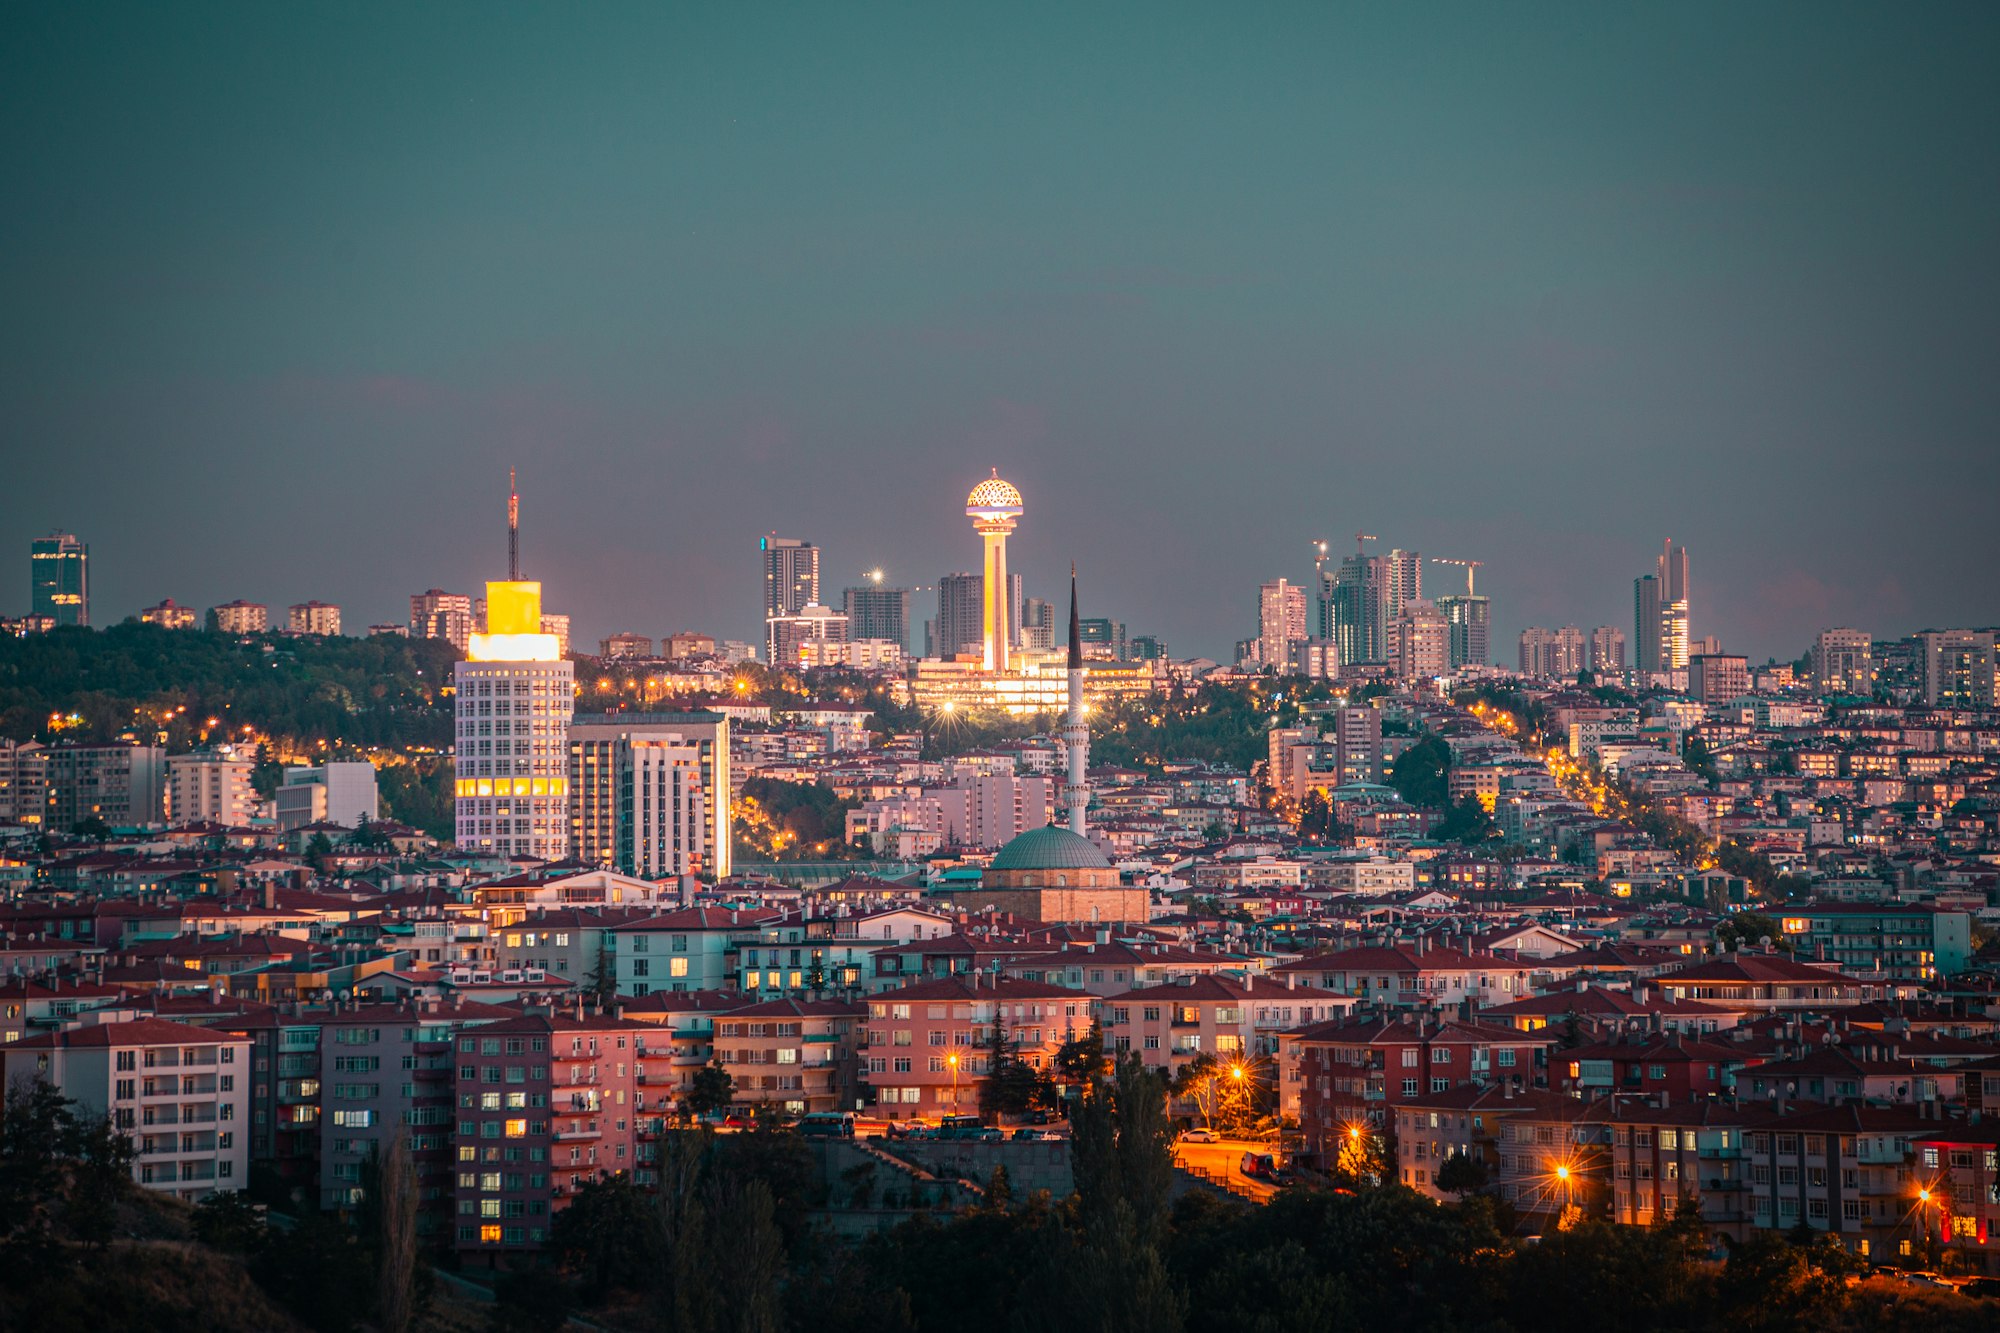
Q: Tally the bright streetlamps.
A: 5